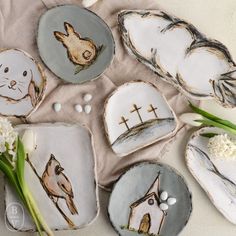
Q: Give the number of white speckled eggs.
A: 7